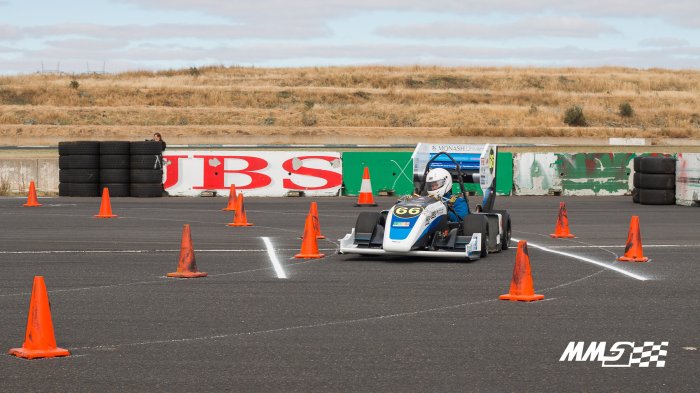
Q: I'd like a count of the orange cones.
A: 12